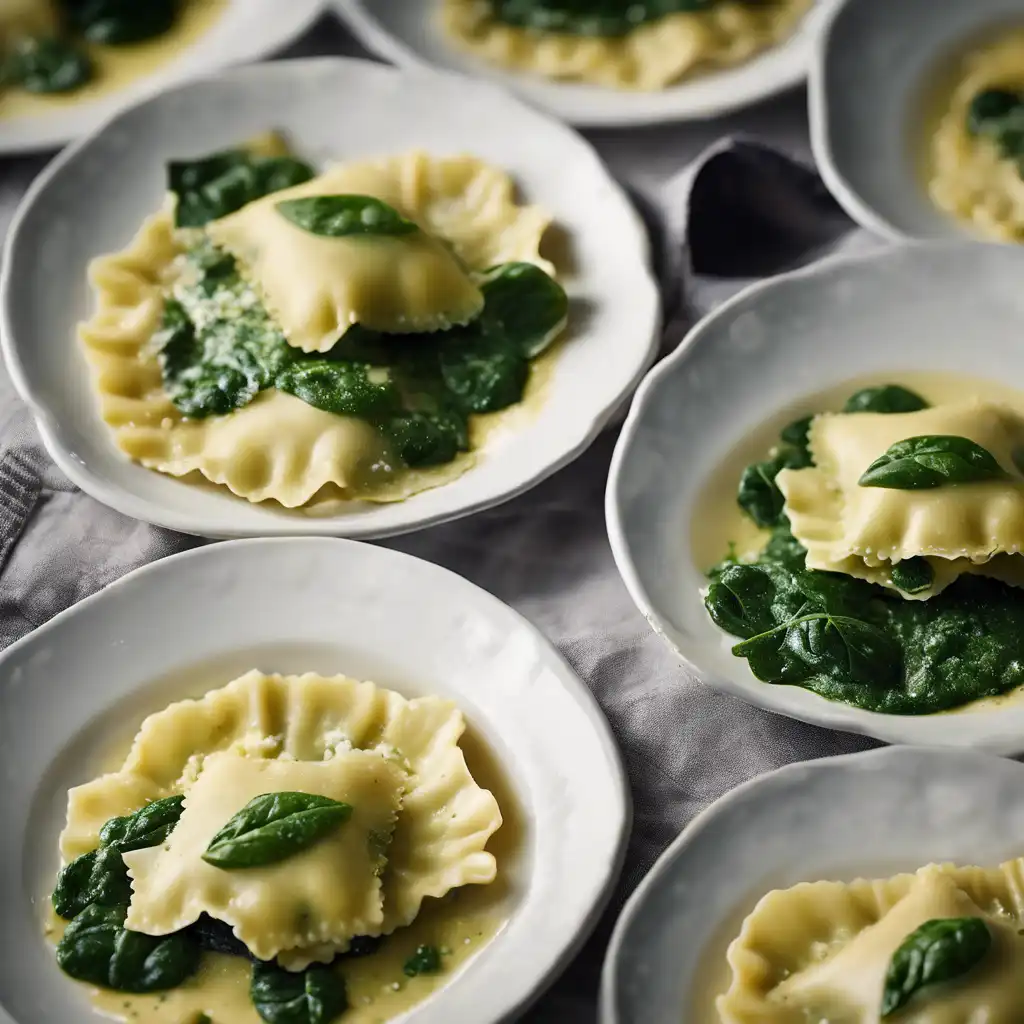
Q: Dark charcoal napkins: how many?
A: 1